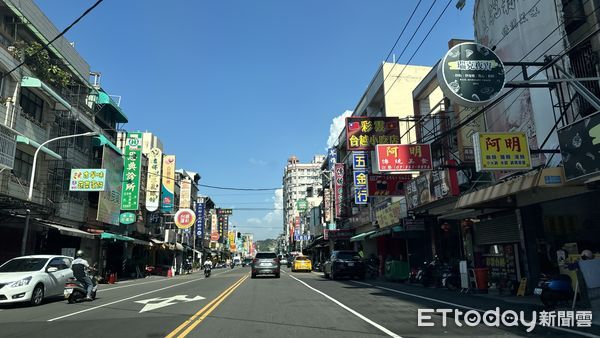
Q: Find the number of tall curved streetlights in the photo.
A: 1